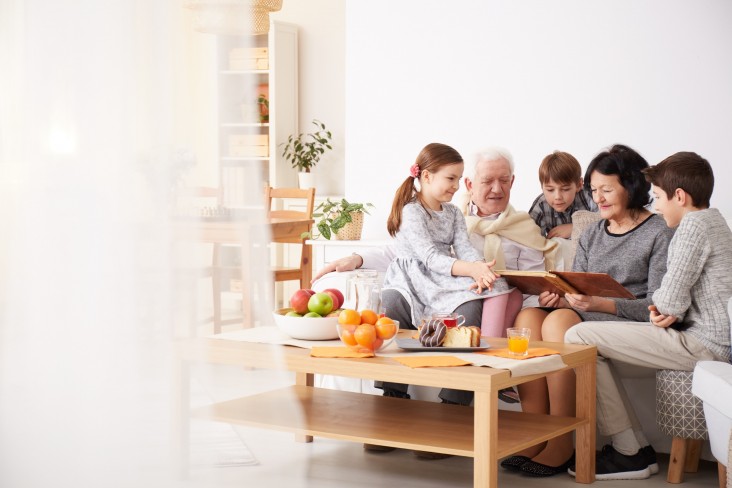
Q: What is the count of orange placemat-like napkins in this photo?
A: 3